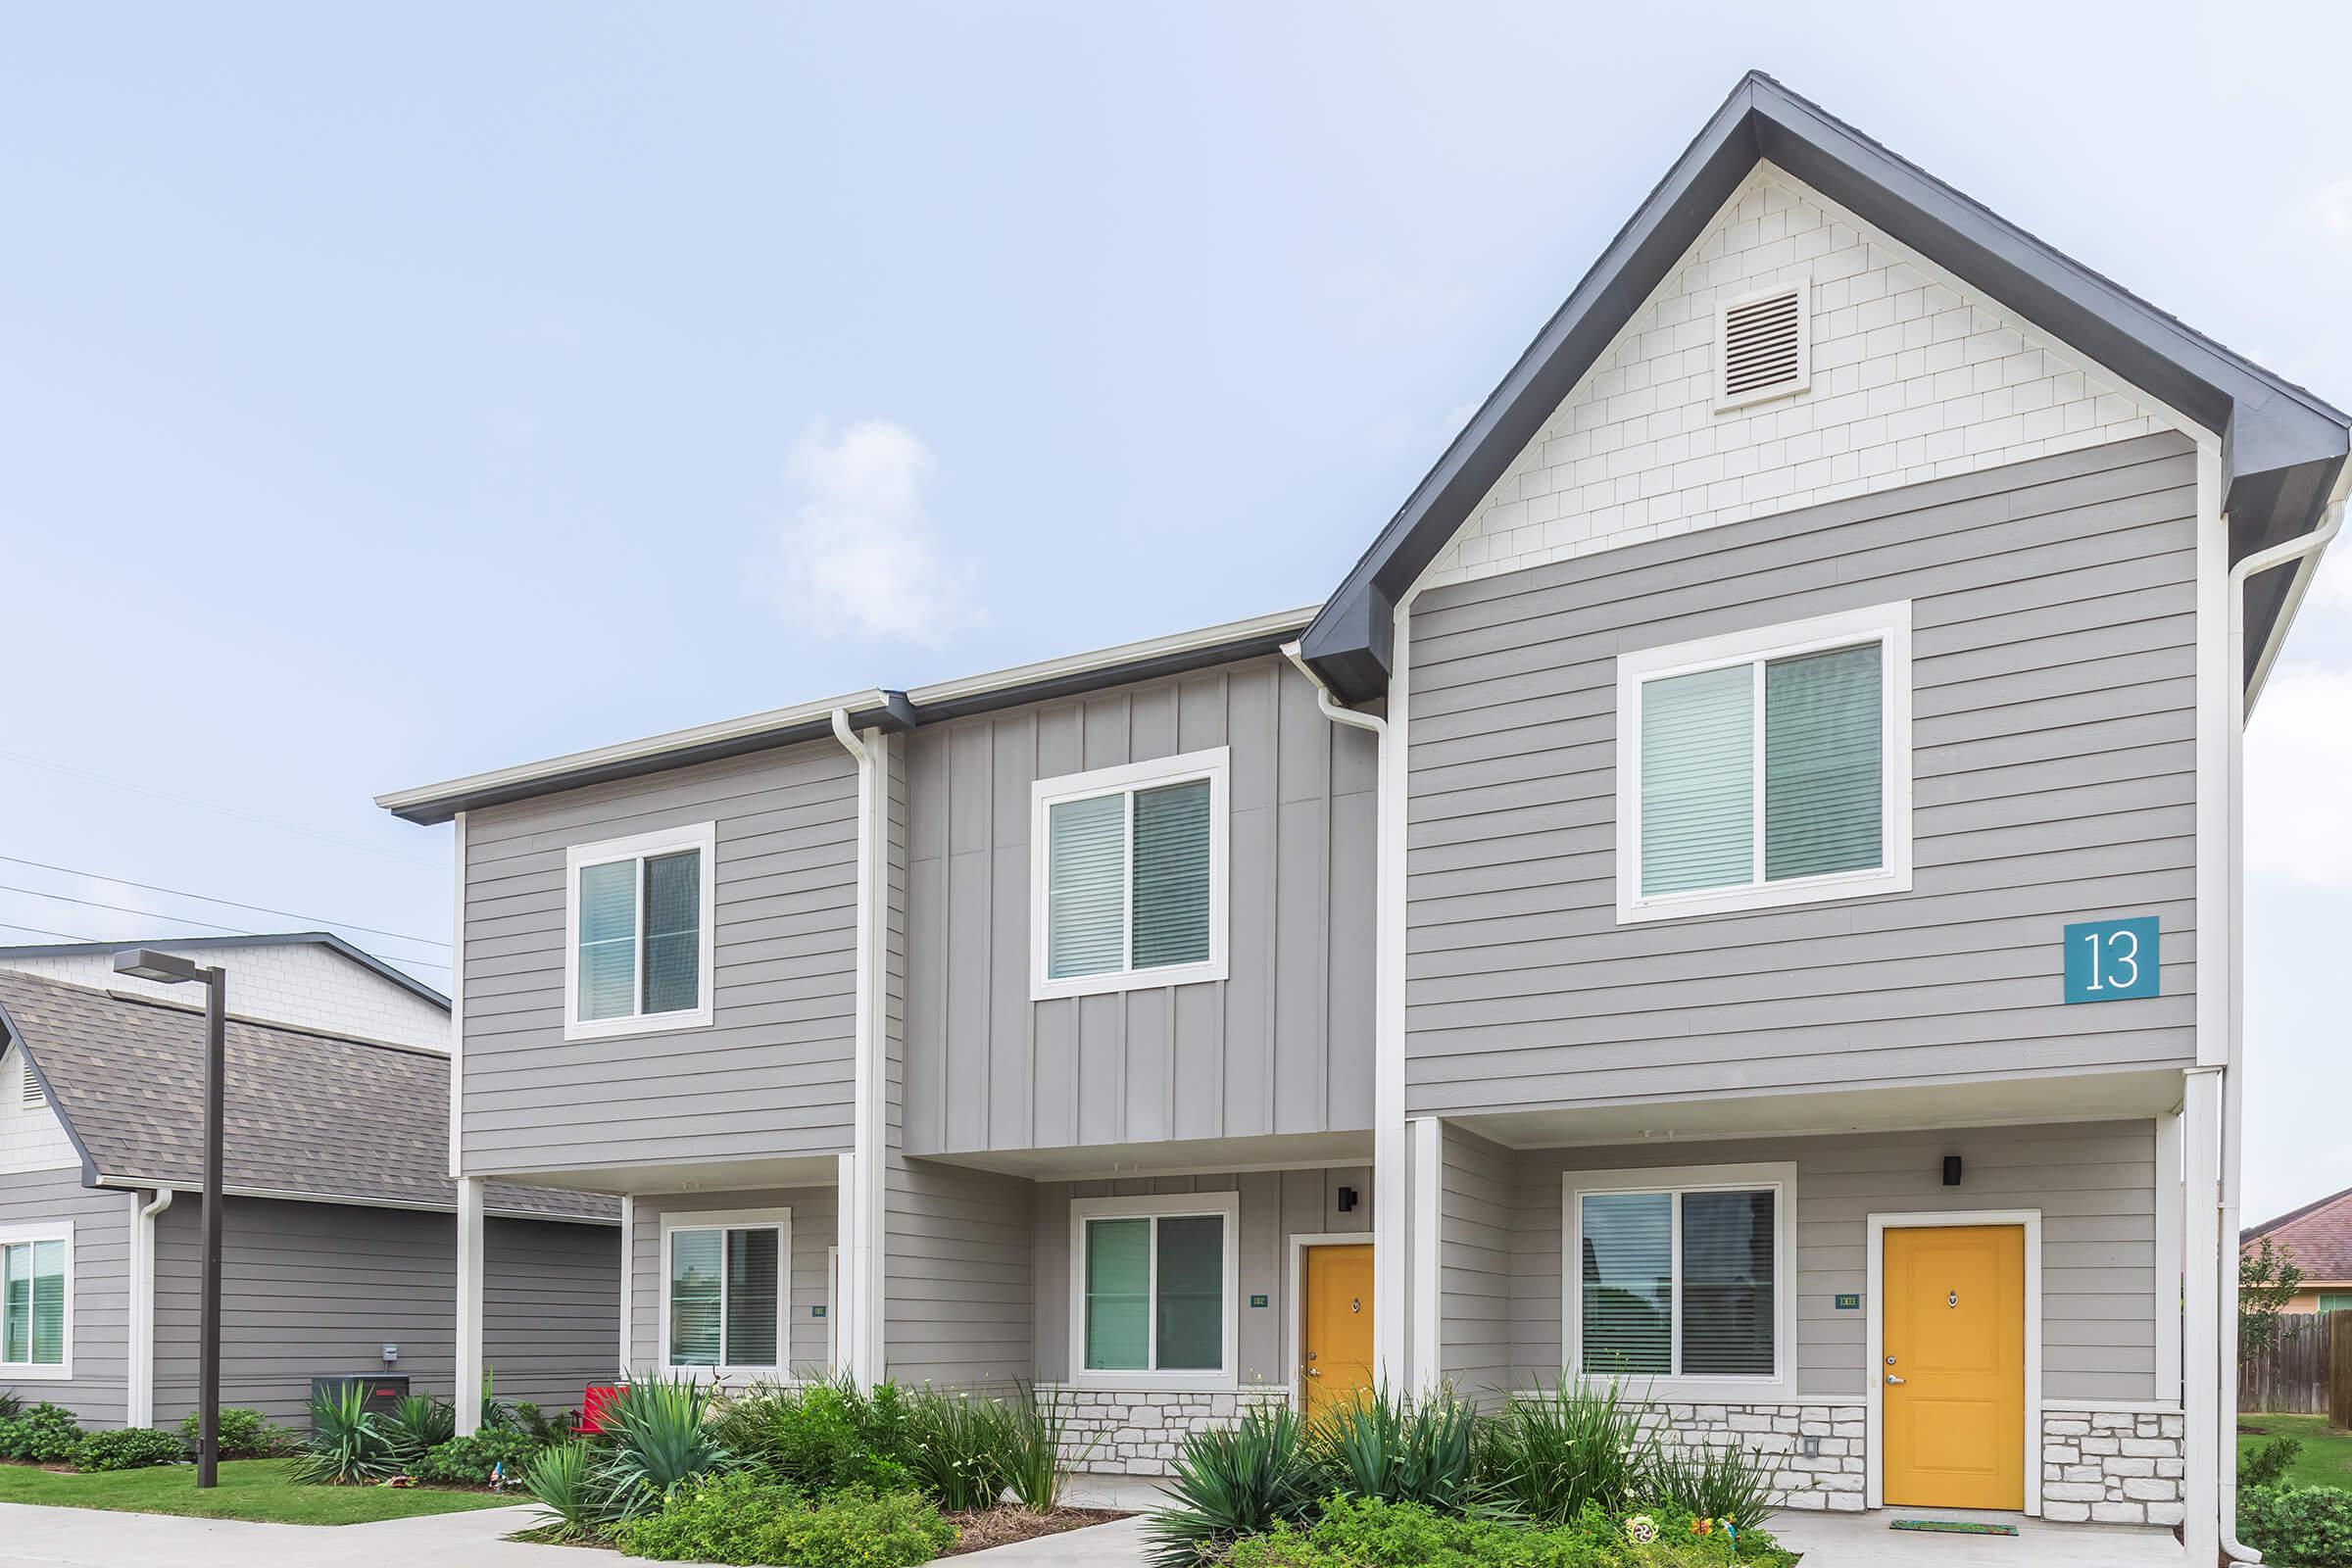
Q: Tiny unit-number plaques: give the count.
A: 3